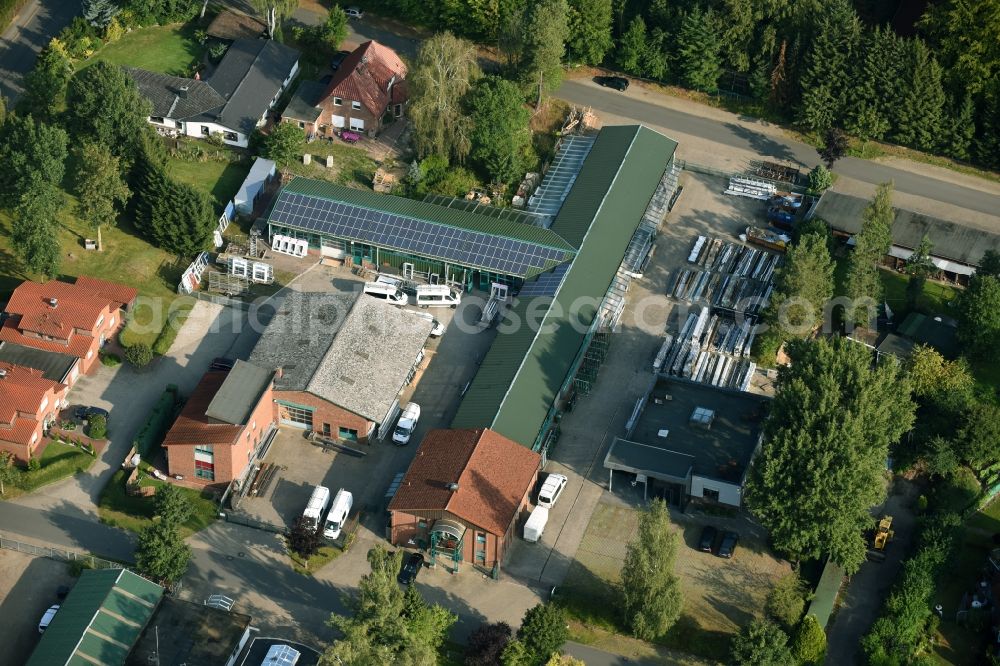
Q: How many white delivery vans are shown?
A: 7